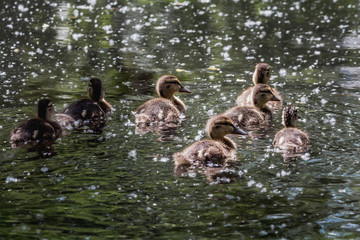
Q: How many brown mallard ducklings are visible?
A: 7